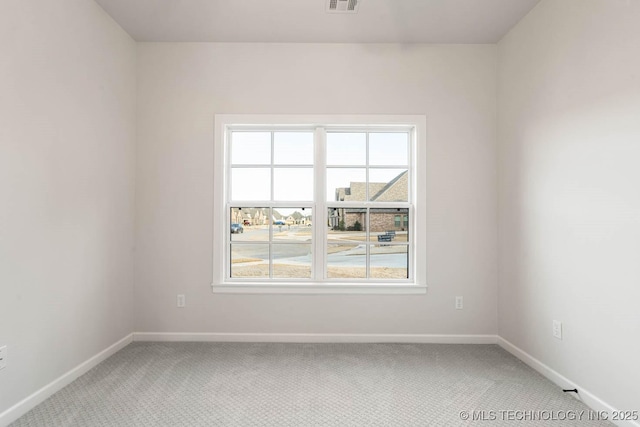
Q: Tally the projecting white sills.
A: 1